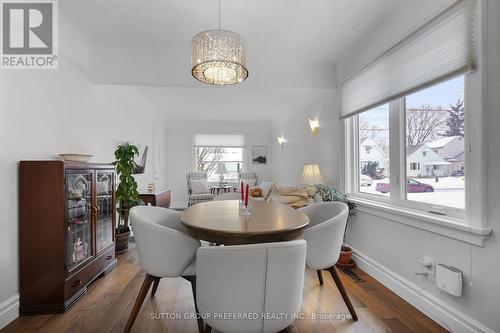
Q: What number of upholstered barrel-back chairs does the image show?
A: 3